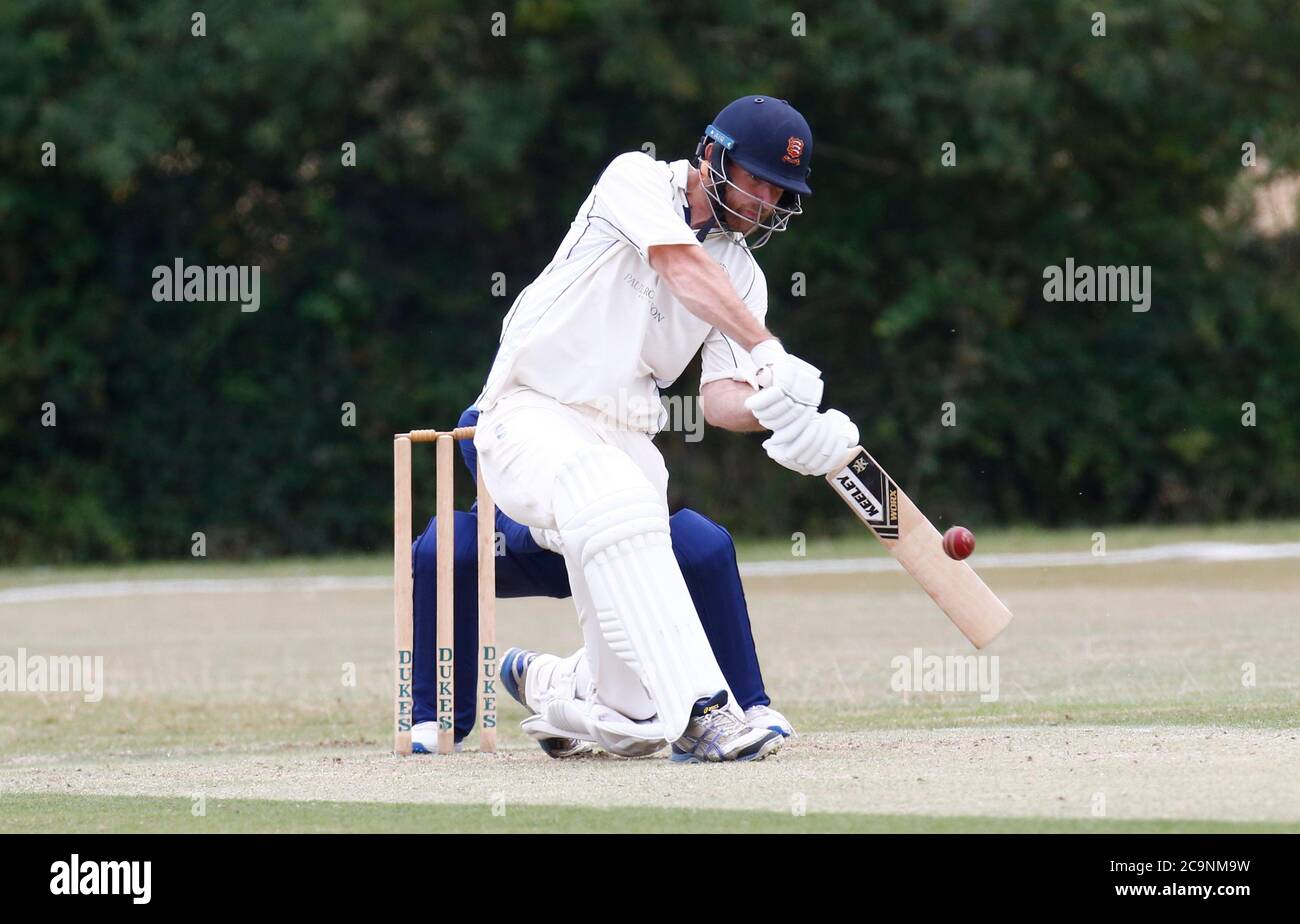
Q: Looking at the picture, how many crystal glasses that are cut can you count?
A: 0